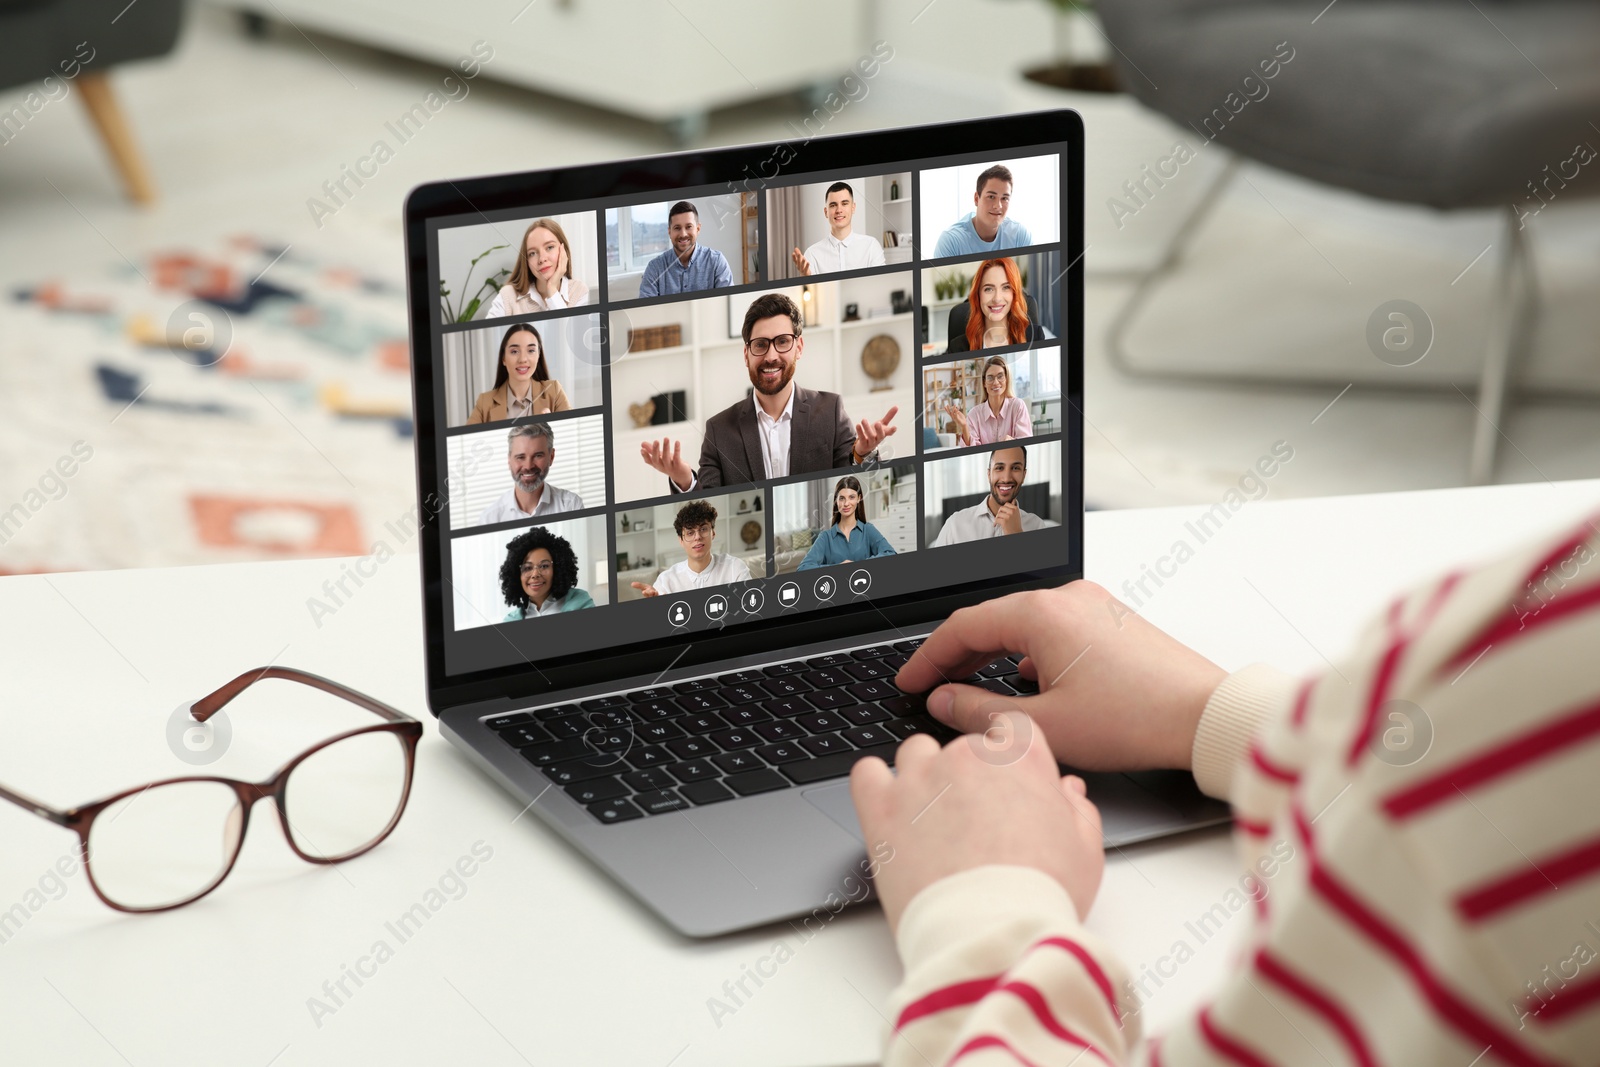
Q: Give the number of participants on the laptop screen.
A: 13